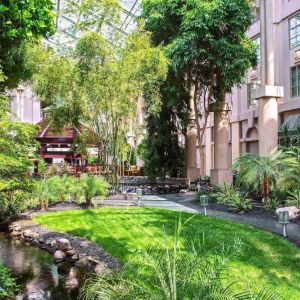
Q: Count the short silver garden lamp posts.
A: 3